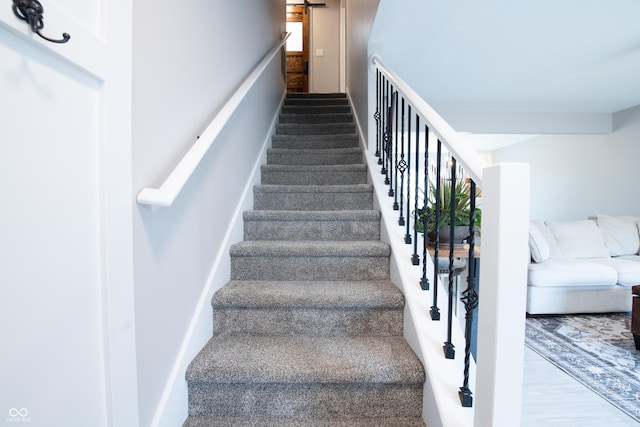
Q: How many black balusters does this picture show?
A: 13